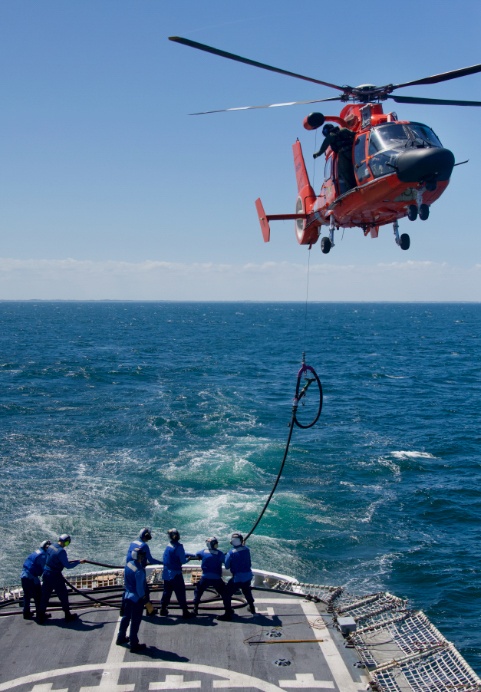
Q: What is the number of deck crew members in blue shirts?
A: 7